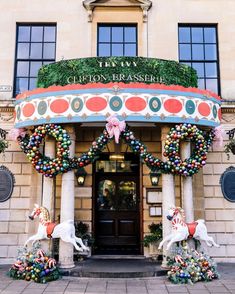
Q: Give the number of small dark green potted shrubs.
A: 2